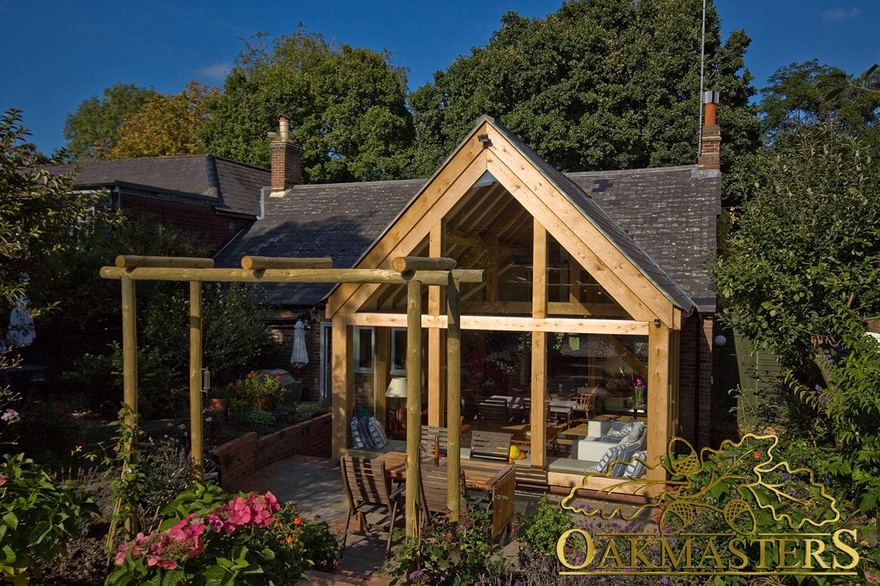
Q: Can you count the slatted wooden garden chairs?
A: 4